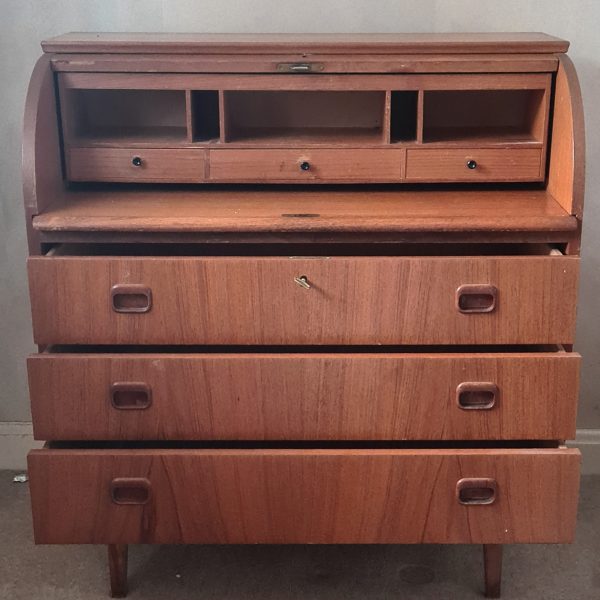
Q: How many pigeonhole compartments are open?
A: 5